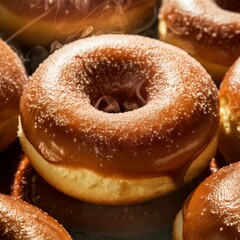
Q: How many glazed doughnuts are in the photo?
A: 7